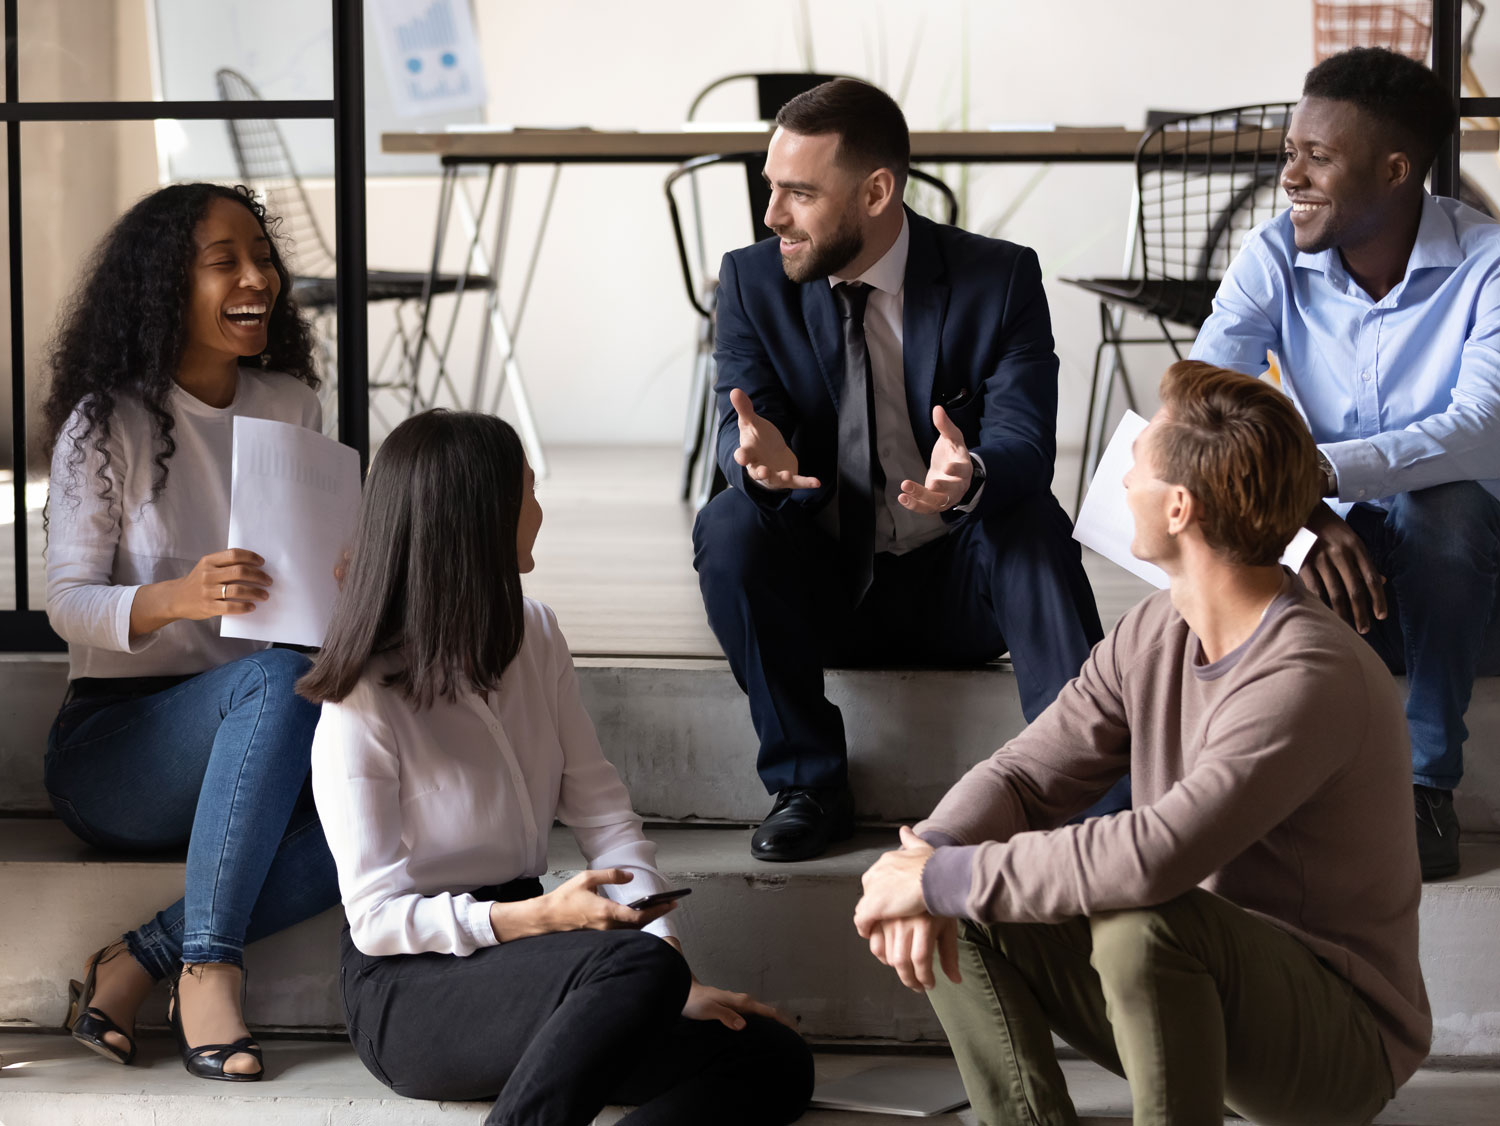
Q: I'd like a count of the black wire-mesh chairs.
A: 2